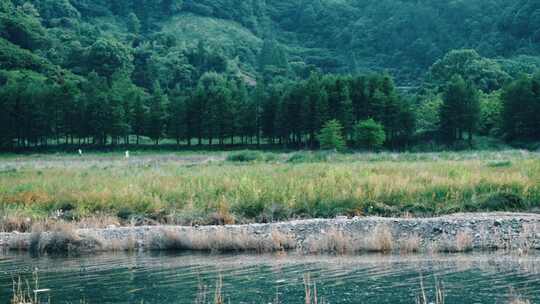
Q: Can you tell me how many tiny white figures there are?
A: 2